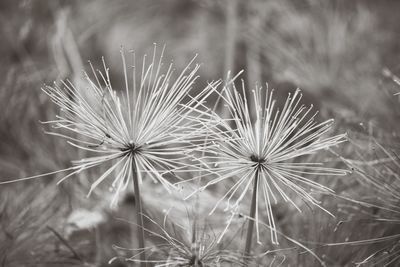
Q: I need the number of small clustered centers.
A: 2